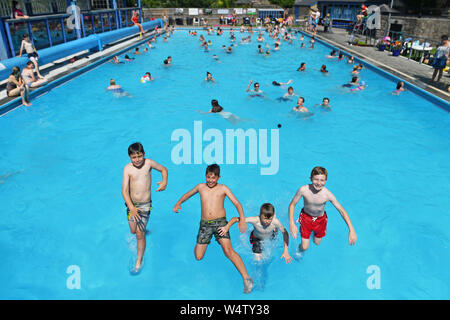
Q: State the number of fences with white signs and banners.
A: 1